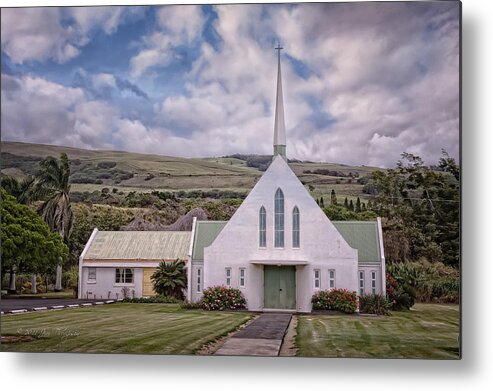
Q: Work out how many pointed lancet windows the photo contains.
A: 3